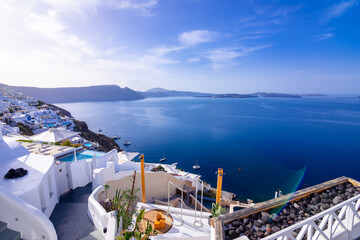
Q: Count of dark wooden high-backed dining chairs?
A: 0